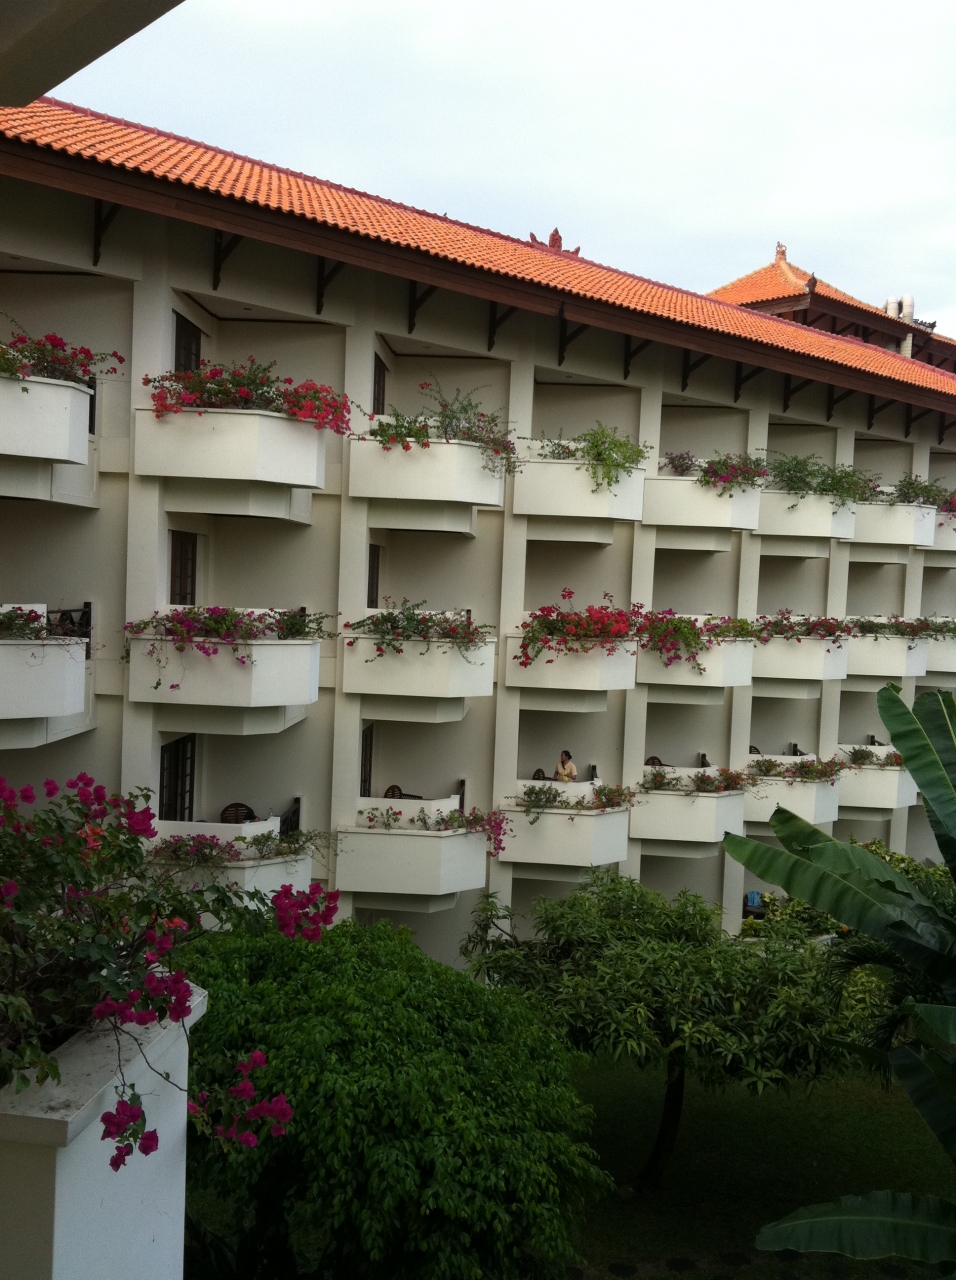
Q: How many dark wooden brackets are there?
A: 14